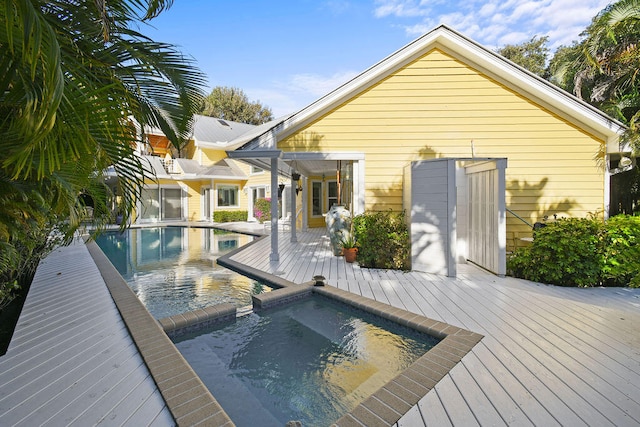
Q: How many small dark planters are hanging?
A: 3